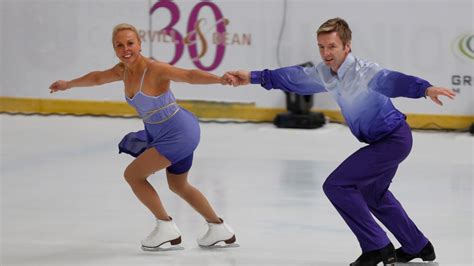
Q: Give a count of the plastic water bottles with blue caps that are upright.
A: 0